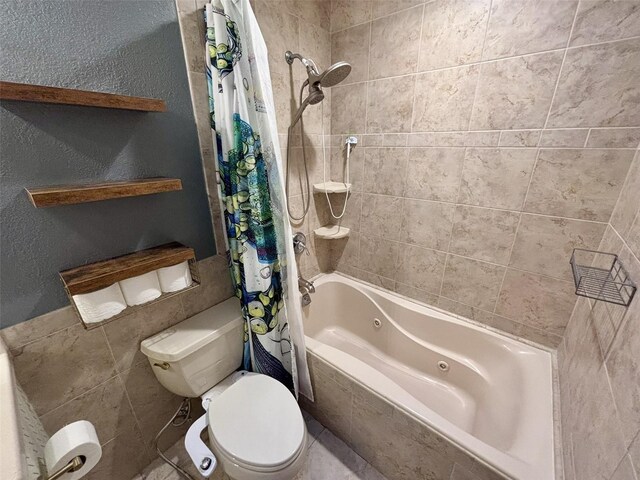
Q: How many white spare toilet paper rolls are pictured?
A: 3